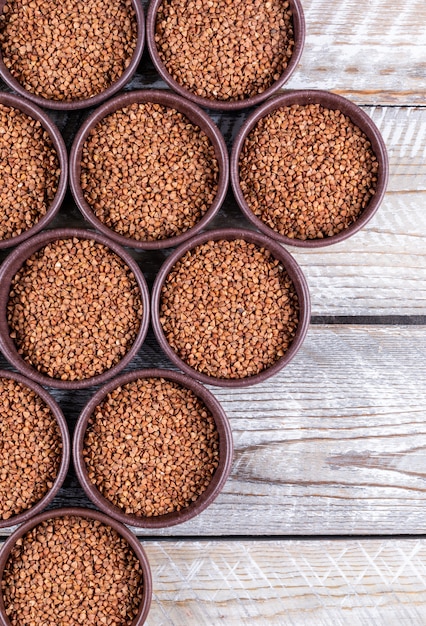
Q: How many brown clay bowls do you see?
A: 10